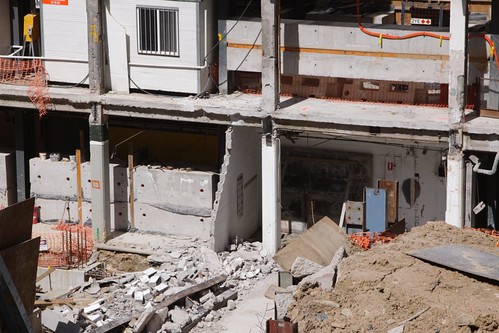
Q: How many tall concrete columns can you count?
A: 3